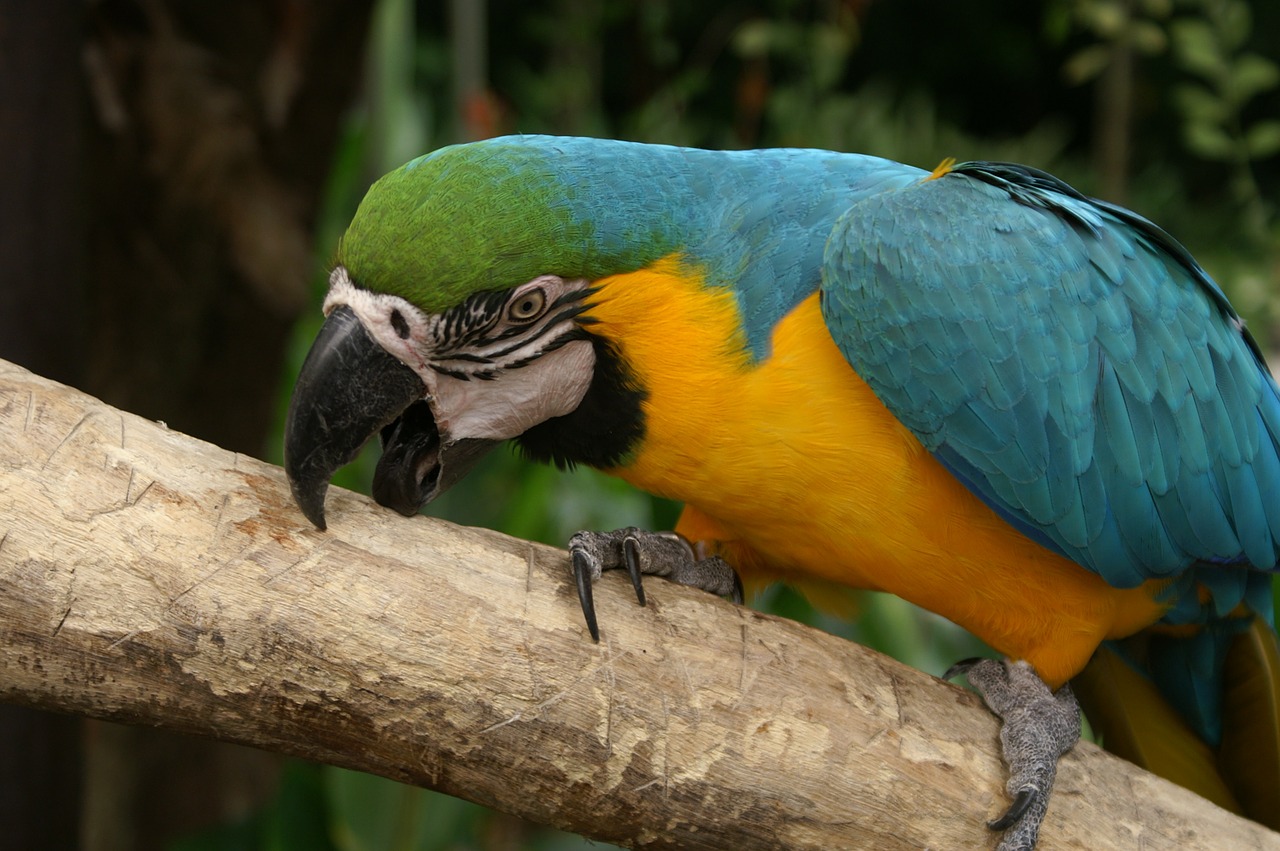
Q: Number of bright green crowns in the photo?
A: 1